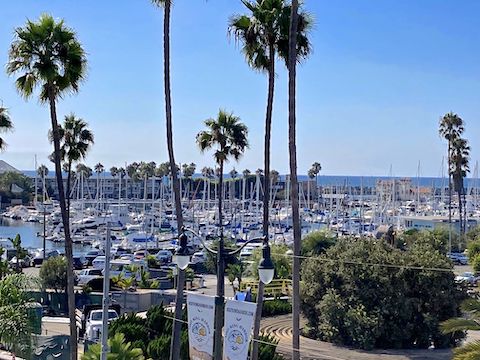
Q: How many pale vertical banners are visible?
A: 2